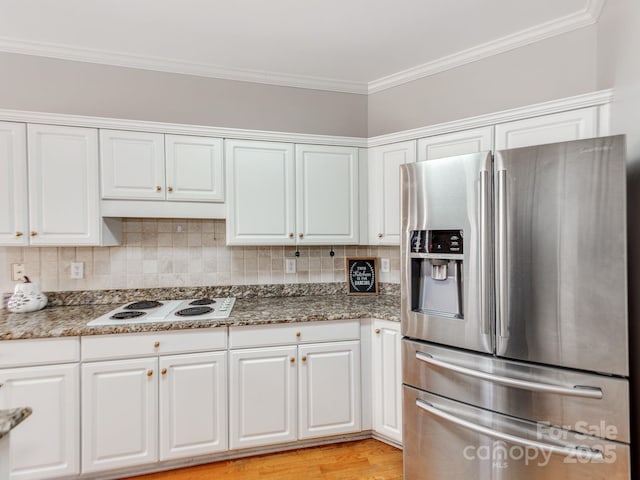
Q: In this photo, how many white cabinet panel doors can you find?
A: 15